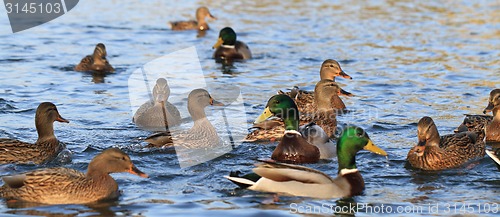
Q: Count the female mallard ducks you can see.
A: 10